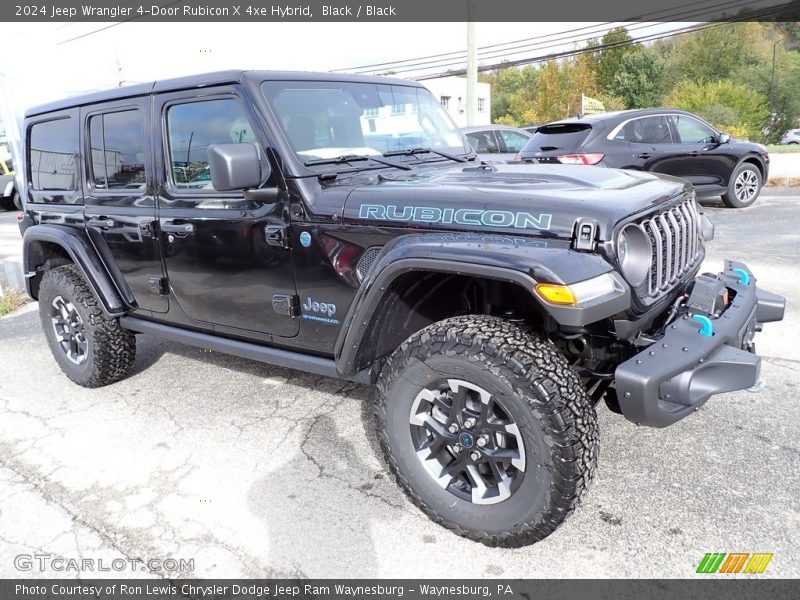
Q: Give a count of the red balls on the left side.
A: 0